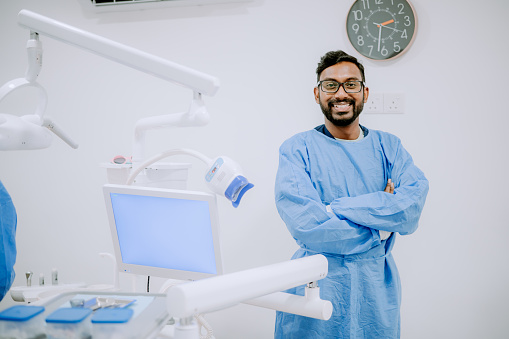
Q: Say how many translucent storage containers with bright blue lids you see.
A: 3